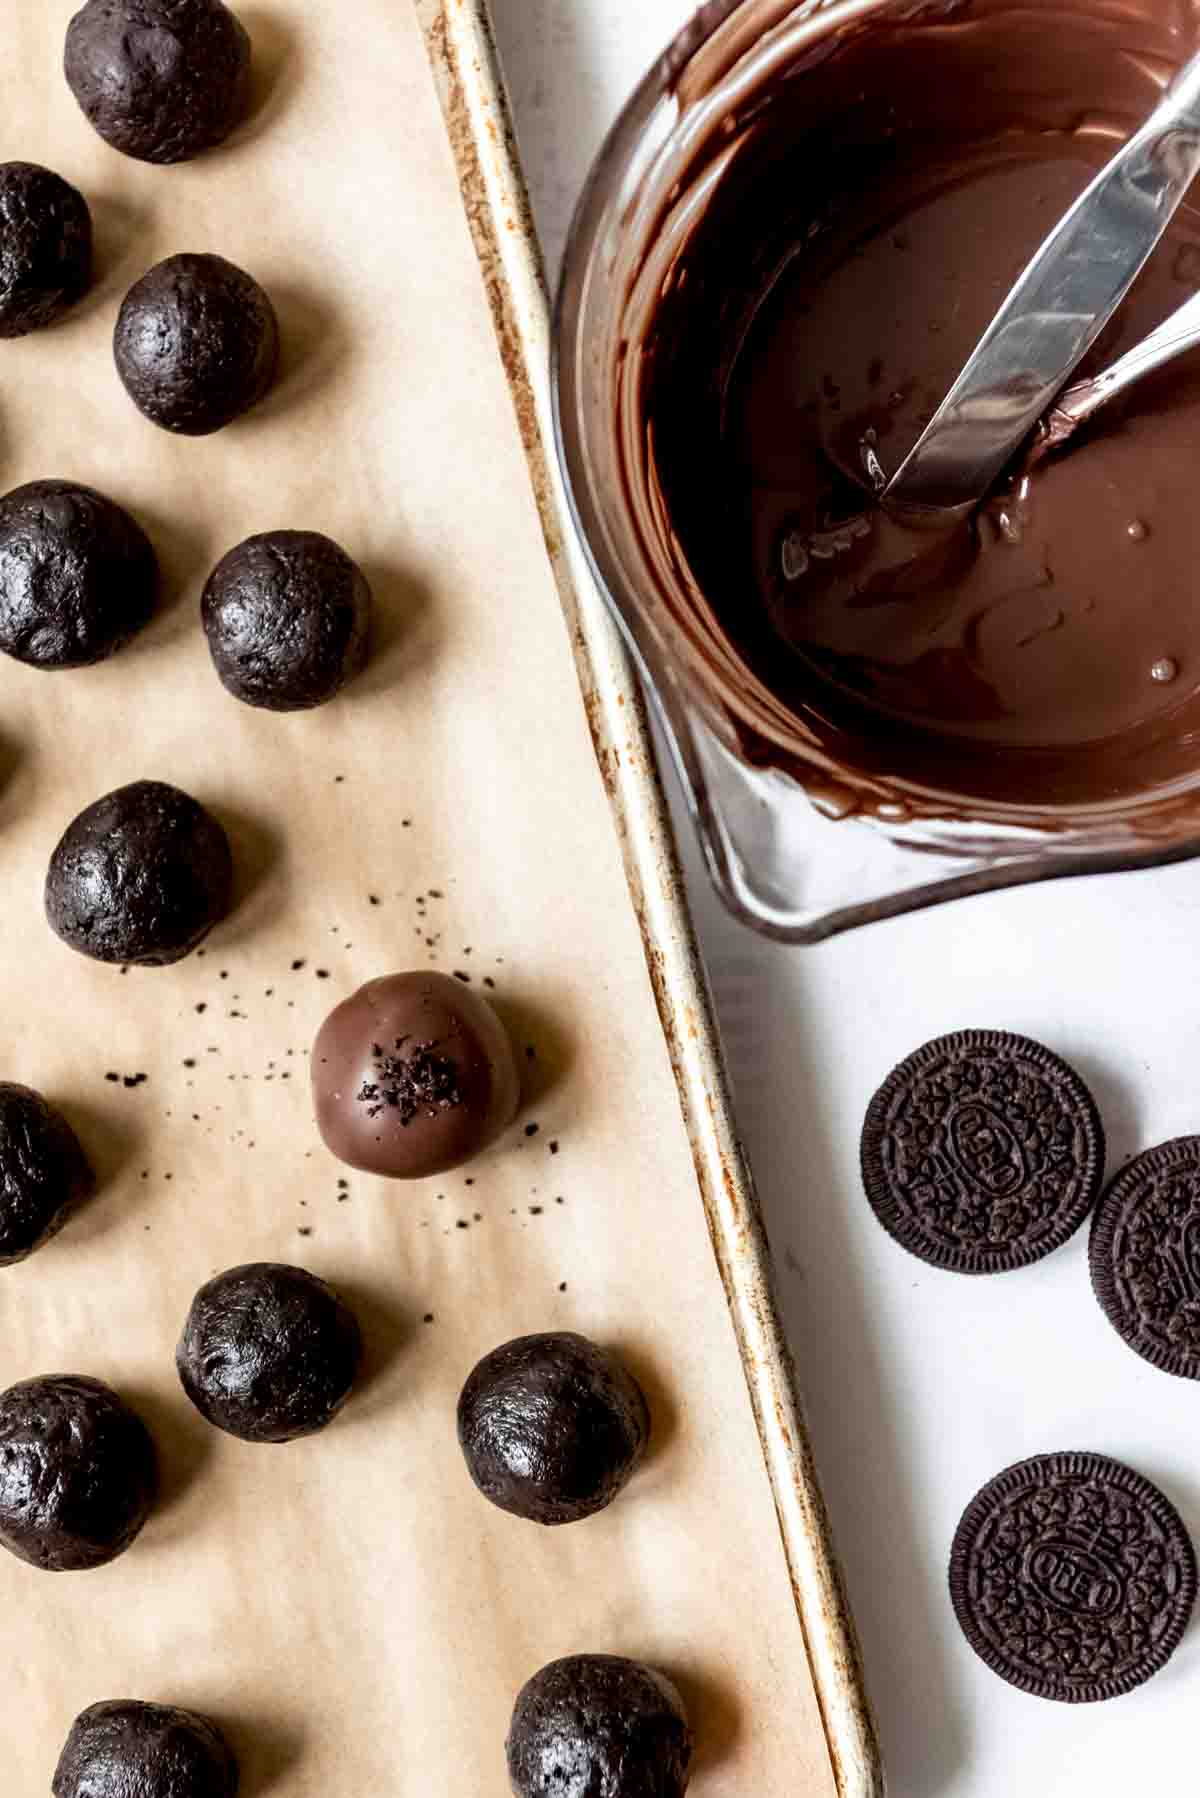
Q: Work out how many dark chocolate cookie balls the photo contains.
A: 12